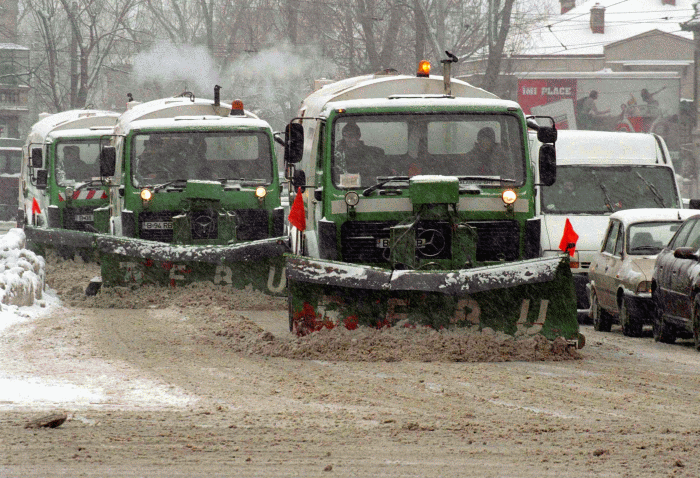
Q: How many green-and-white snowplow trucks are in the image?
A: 3